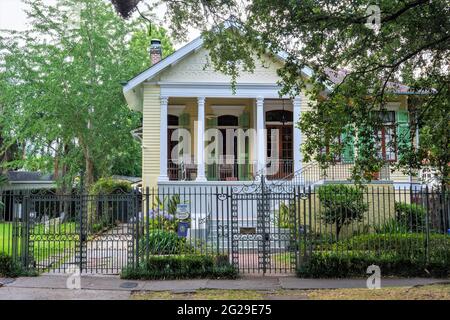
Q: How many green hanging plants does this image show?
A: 0